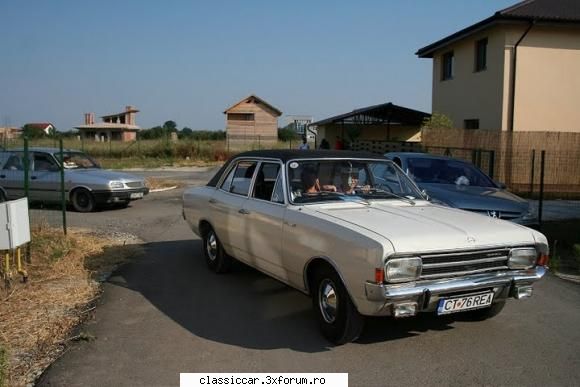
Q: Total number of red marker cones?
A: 0